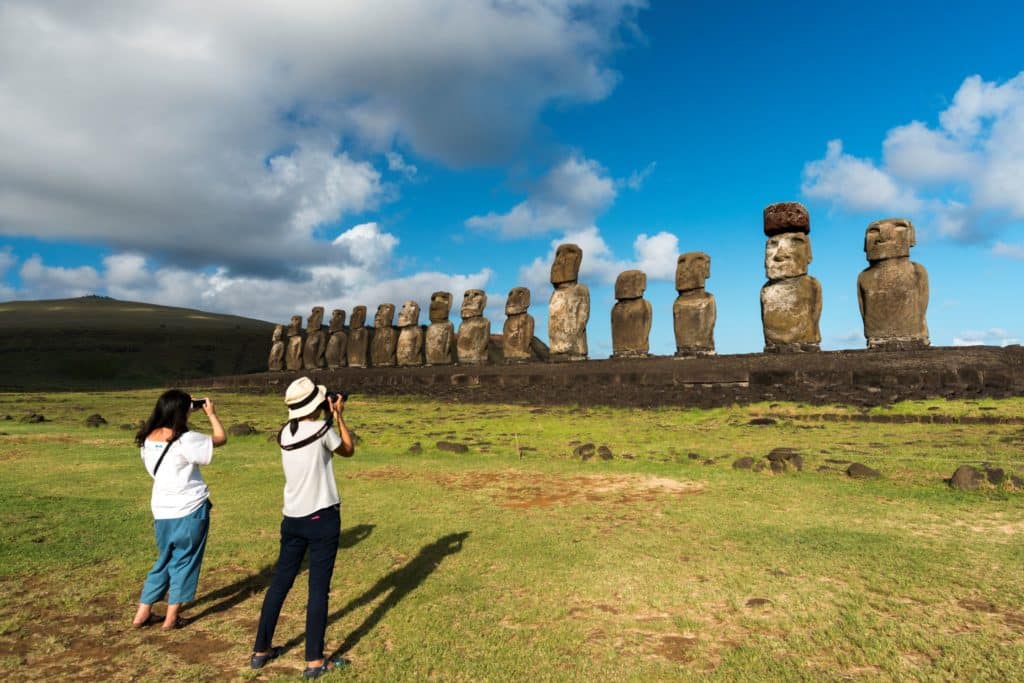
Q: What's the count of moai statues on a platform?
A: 15